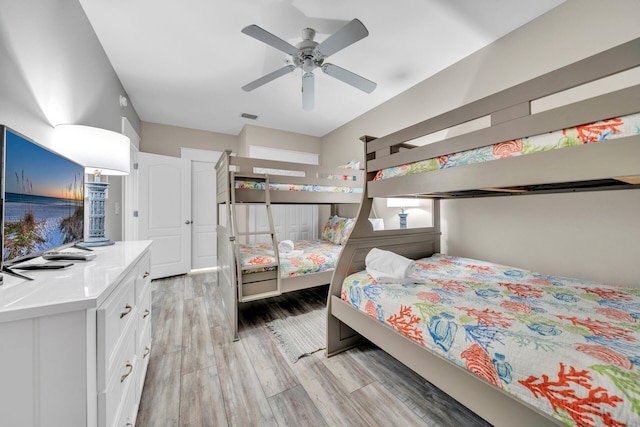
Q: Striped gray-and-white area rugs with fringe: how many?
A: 1